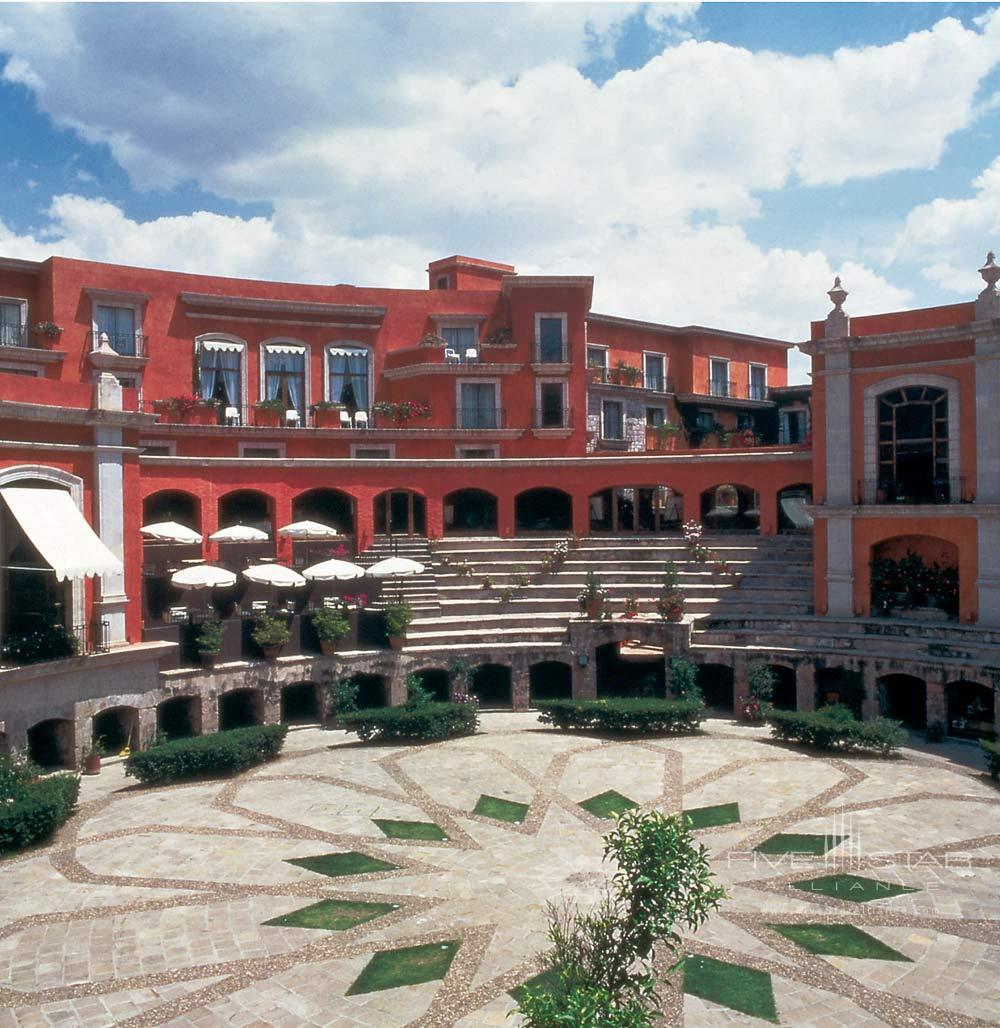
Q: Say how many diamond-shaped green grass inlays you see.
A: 12